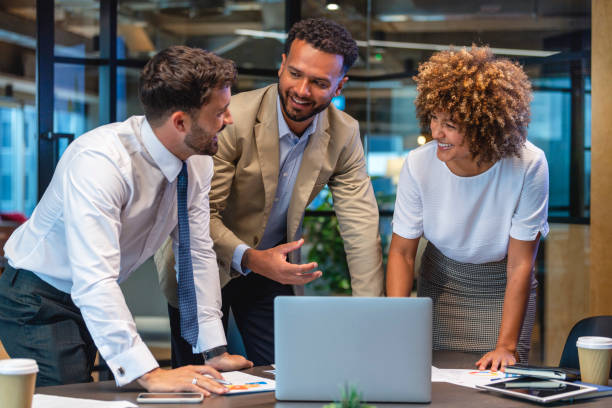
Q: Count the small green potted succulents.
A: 1